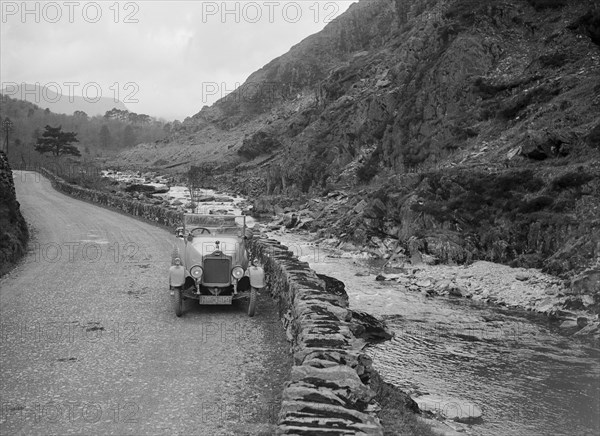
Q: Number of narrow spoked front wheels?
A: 2